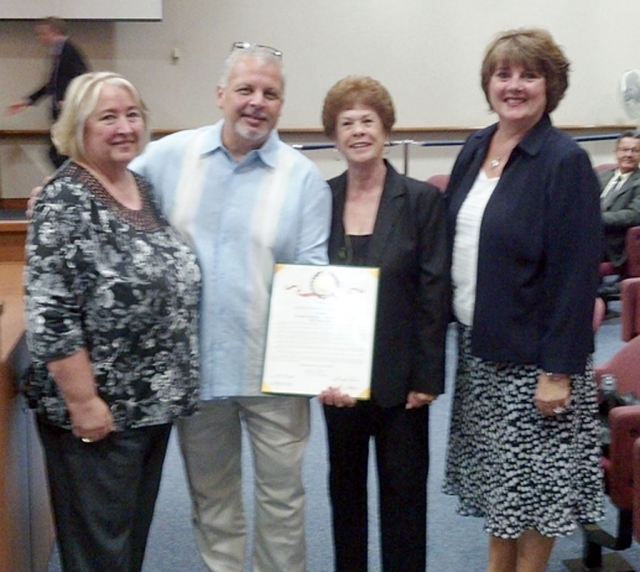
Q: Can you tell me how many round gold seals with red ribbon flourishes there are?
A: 1